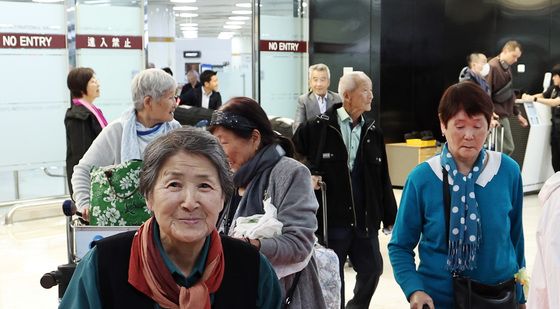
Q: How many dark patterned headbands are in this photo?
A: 1